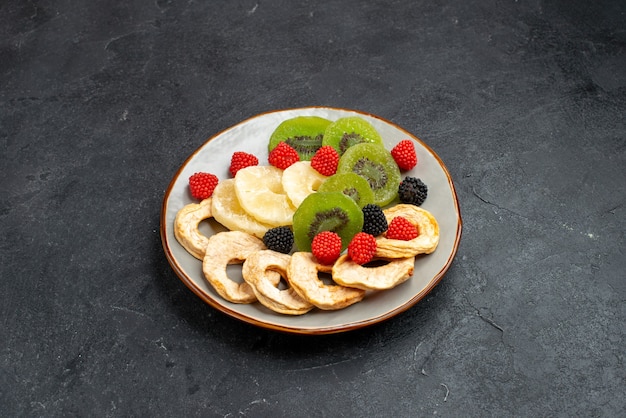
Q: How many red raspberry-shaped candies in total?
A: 8